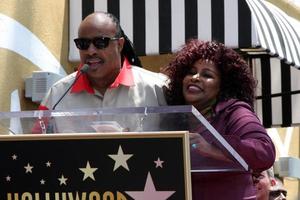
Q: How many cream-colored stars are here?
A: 8